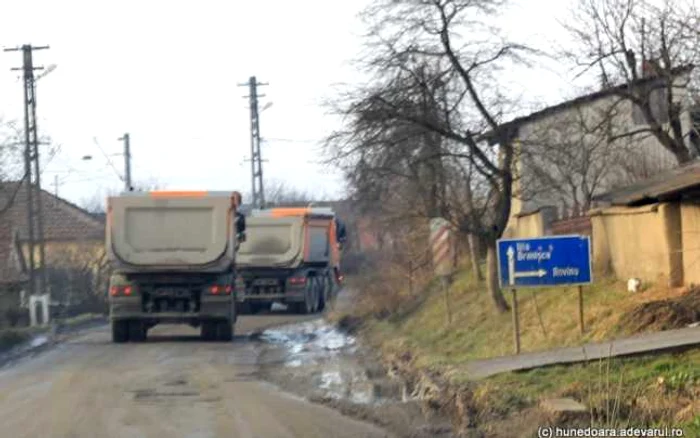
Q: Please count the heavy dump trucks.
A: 2